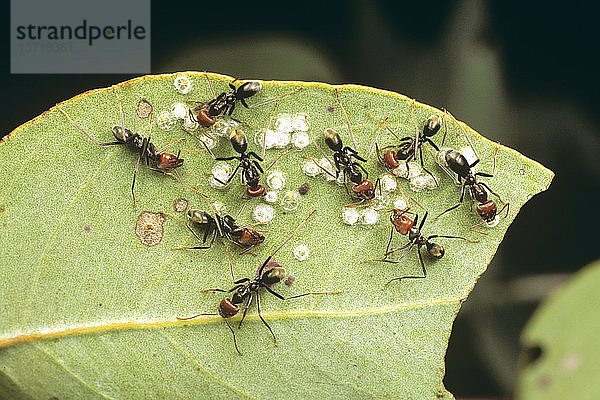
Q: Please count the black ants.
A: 9